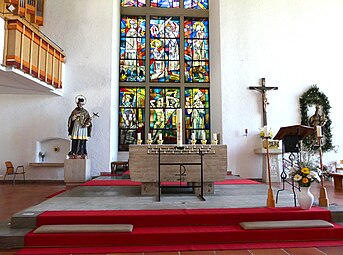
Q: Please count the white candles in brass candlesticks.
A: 6